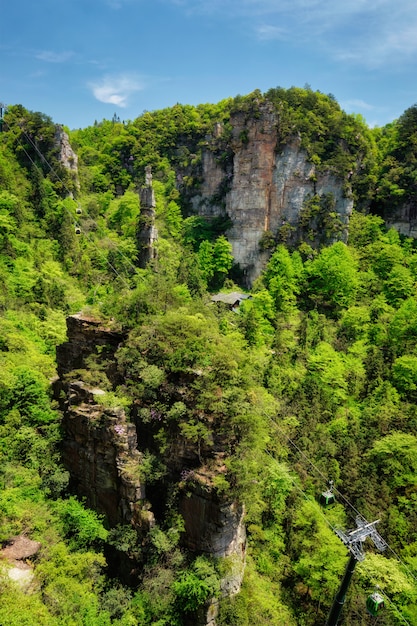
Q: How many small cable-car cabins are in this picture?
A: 4